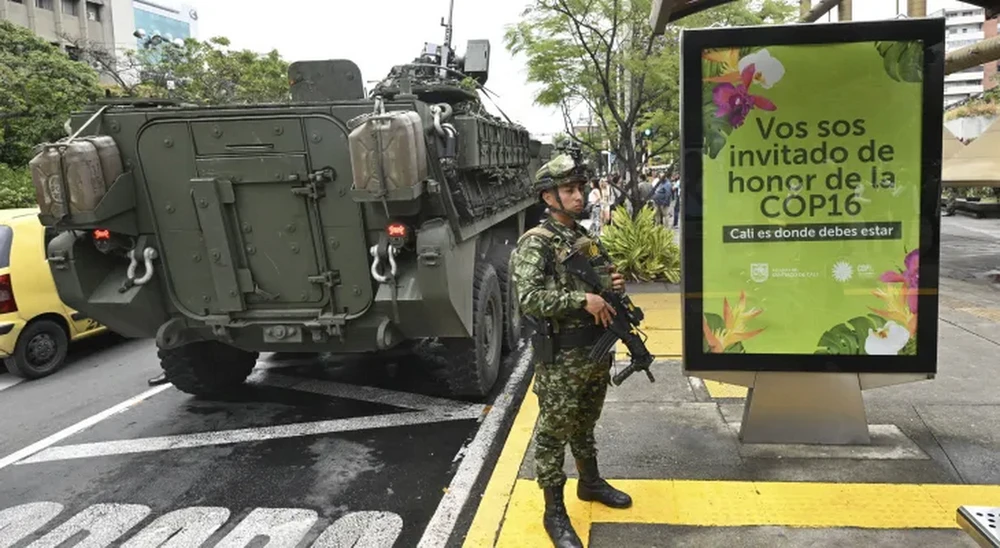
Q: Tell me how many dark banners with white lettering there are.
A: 1